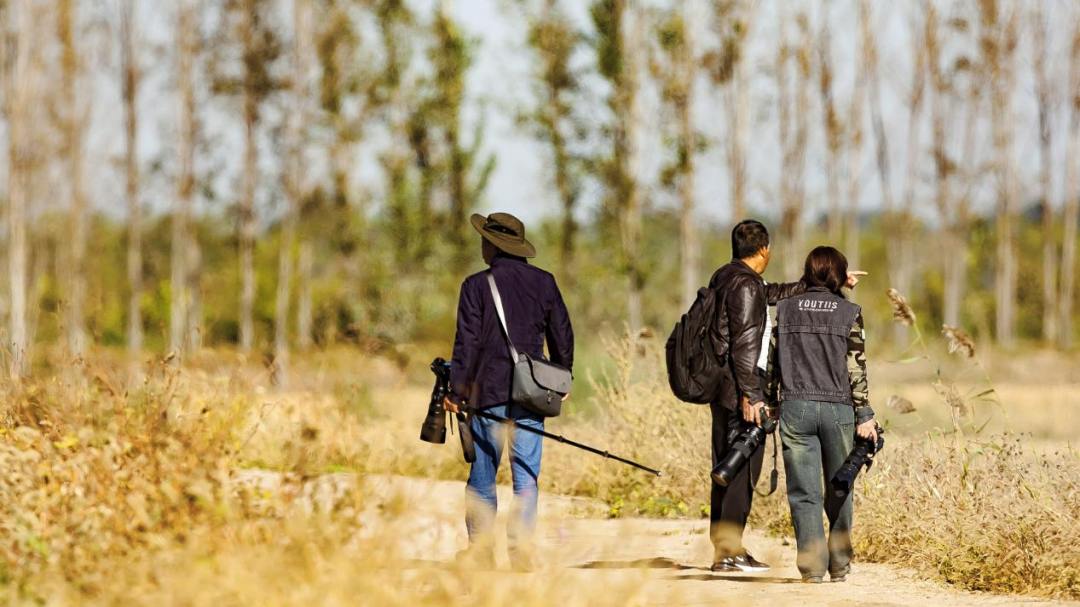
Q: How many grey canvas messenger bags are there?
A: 1